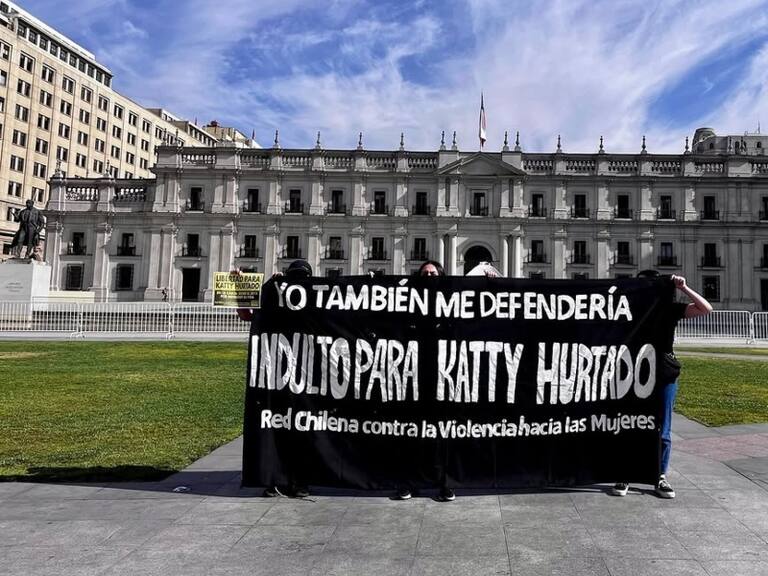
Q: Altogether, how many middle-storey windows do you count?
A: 14